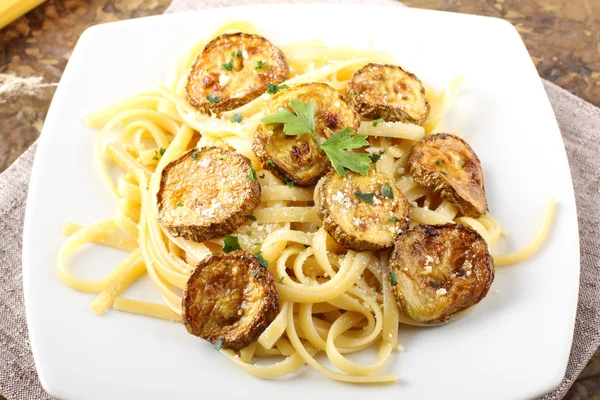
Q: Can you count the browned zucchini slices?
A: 8